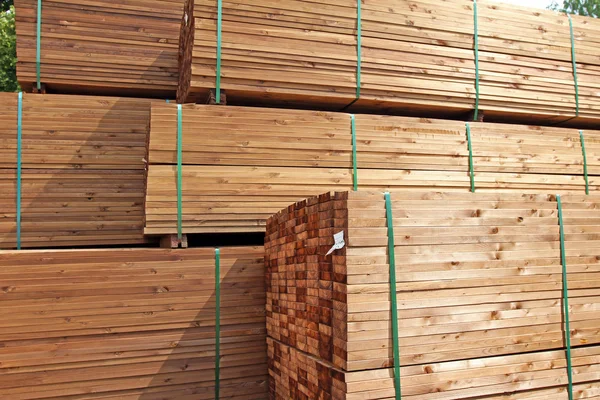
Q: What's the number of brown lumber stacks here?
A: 6